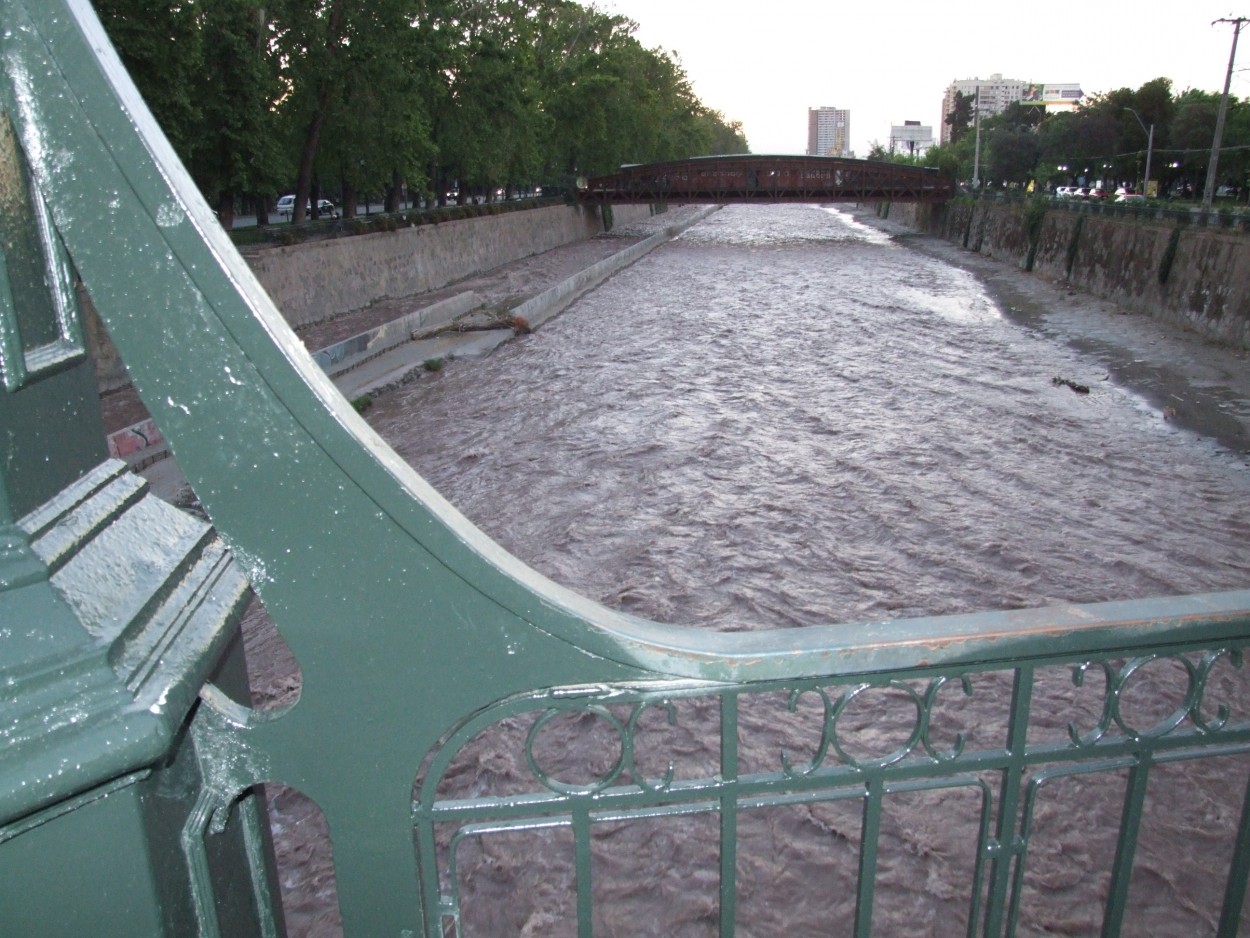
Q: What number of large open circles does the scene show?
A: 3